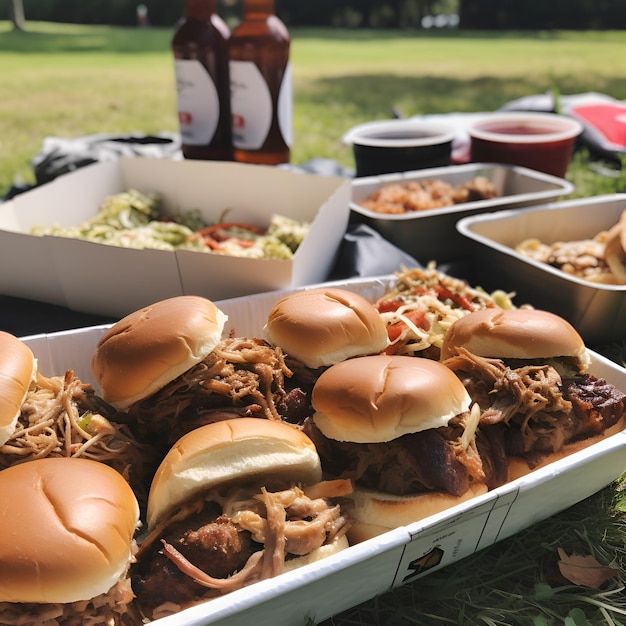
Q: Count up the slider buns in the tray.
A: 7